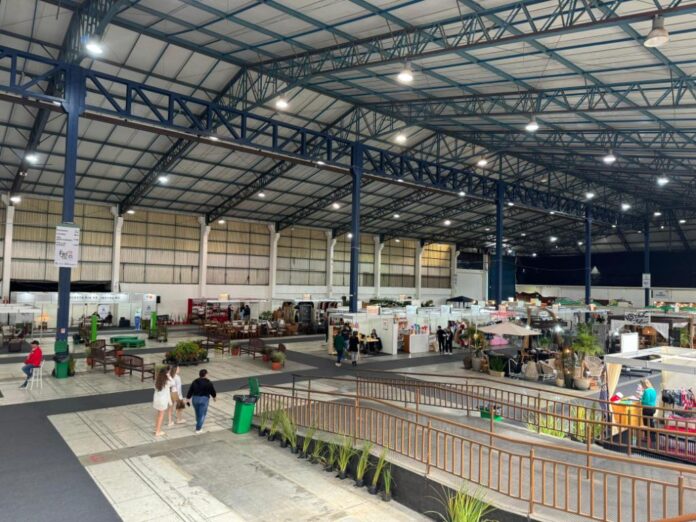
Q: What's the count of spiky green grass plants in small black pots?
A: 11